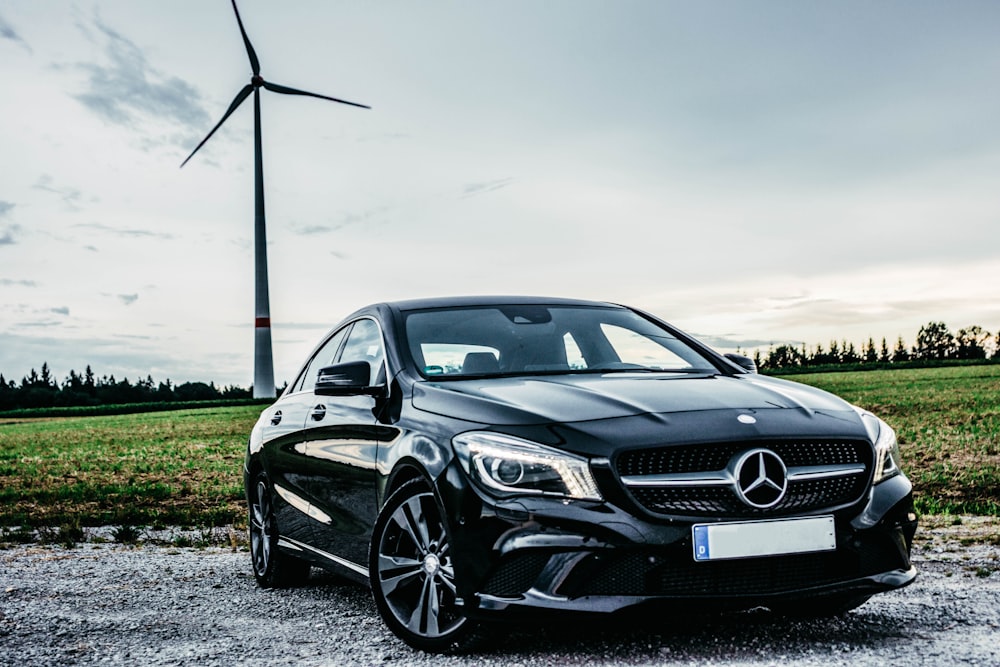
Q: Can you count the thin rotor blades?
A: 3